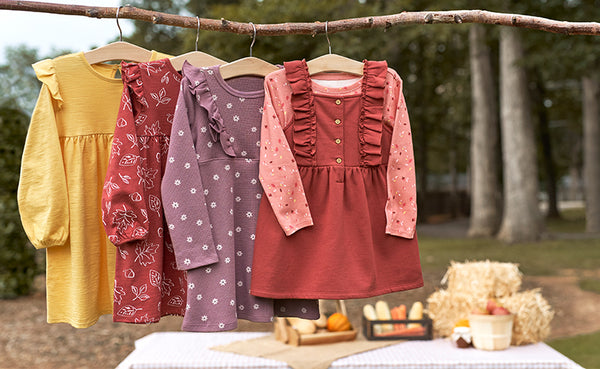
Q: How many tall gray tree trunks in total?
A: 3